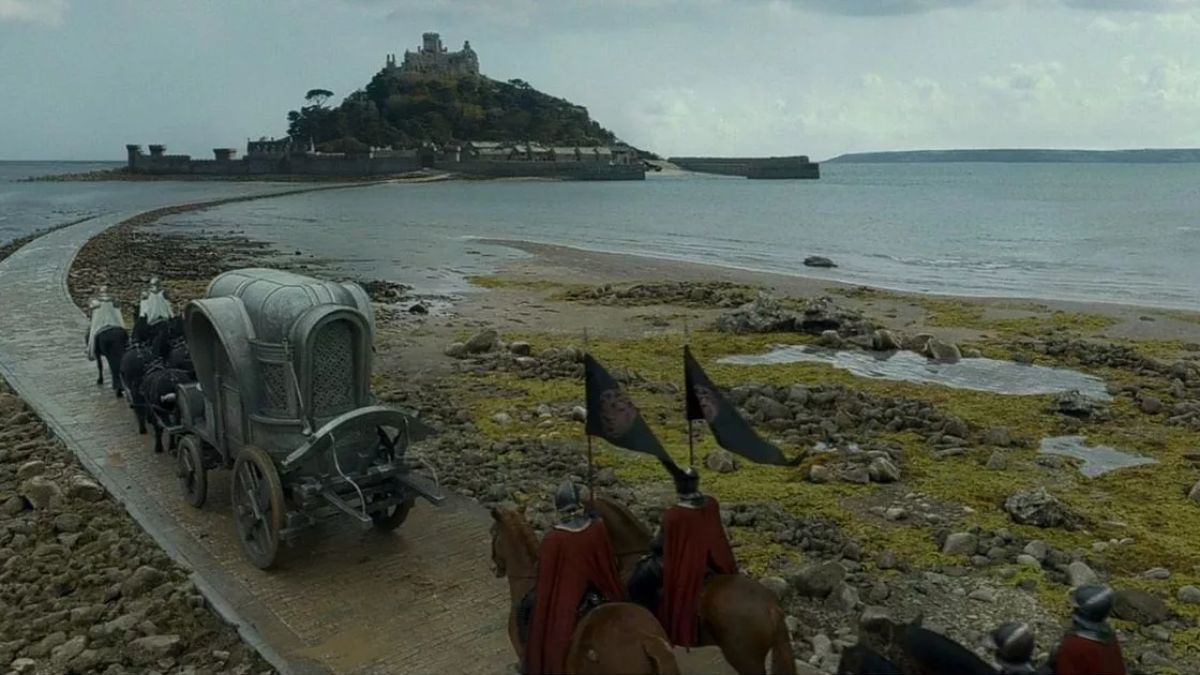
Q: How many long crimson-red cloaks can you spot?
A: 3